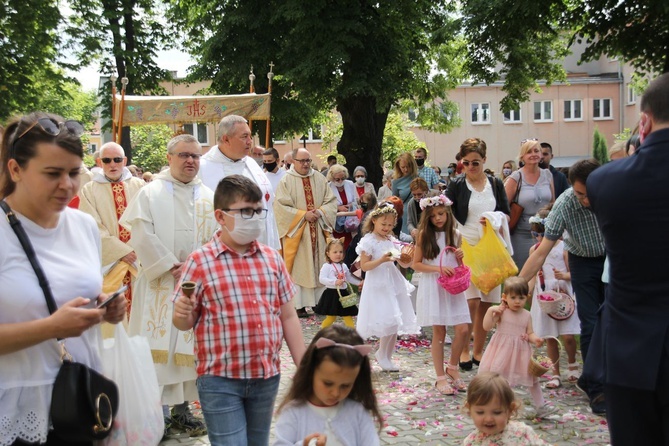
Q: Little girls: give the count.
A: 7